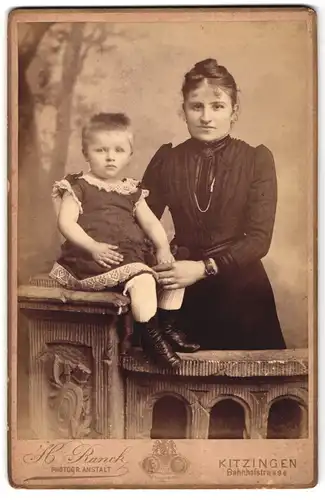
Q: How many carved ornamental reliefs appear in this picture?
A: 1